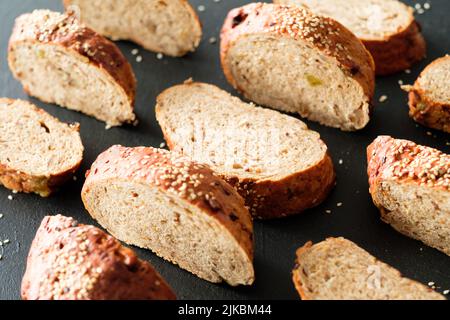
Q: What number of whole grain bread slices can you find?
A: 11